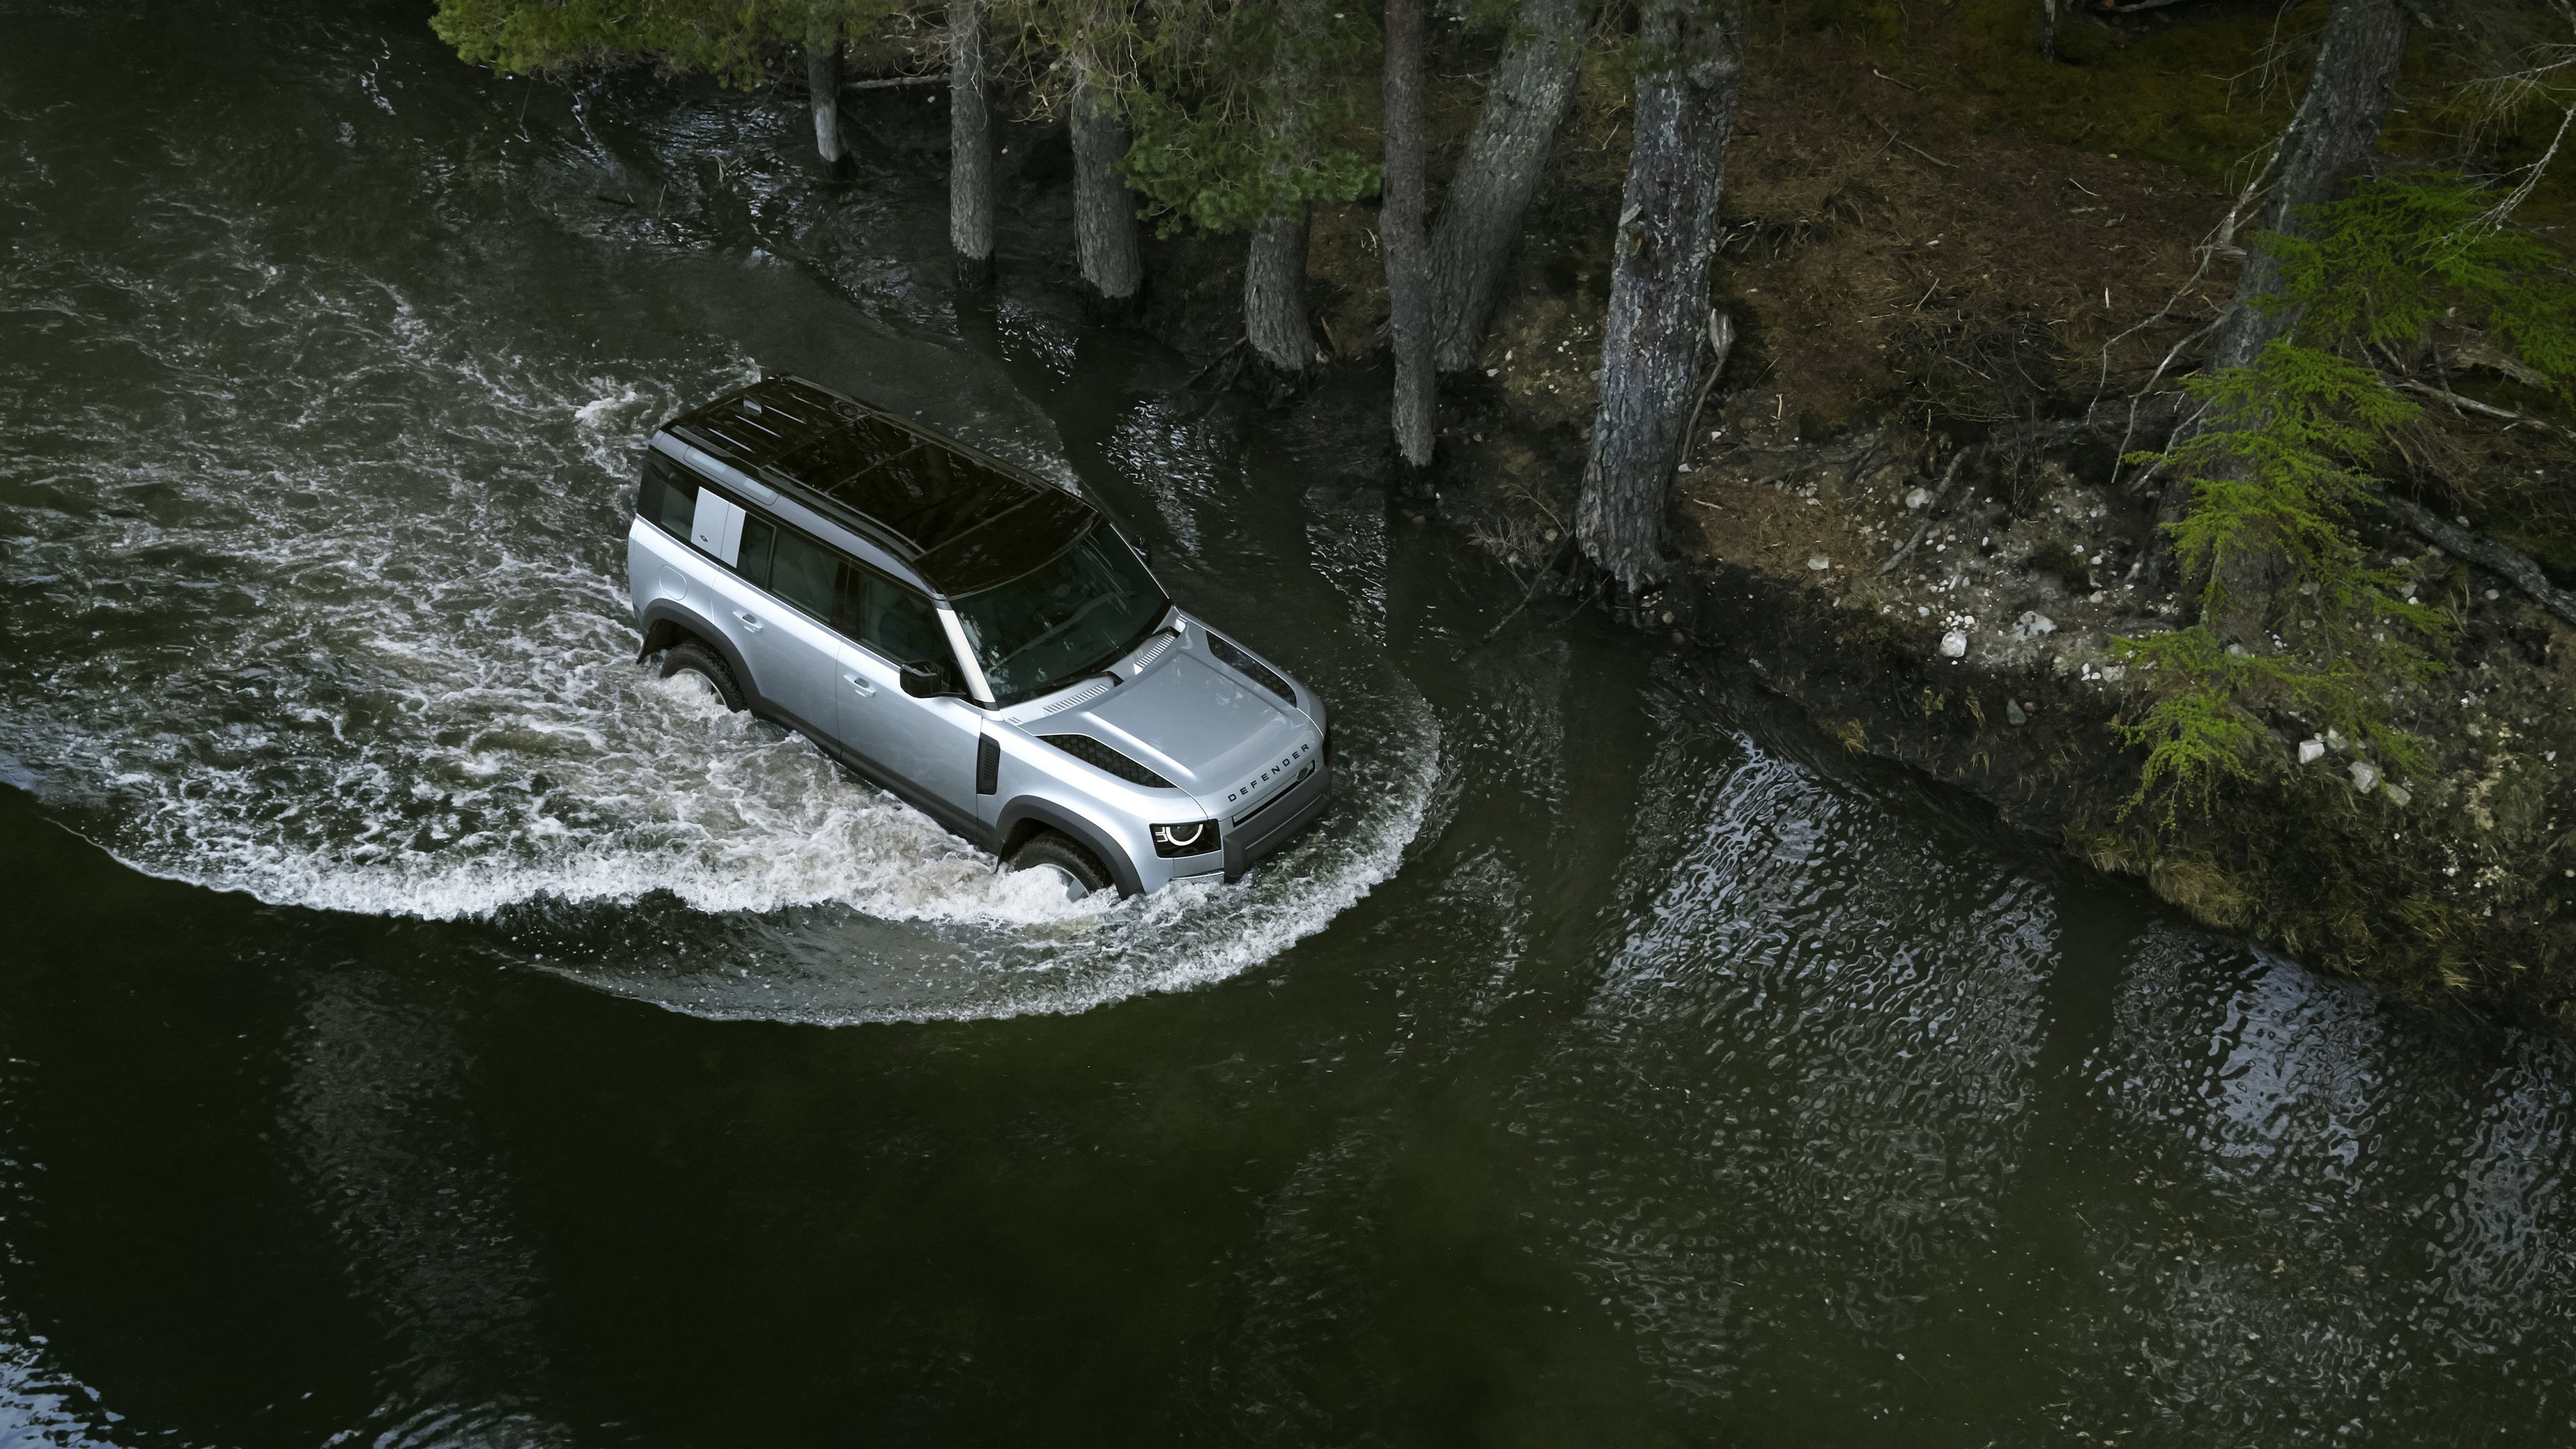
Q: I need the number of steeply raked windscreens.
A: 1